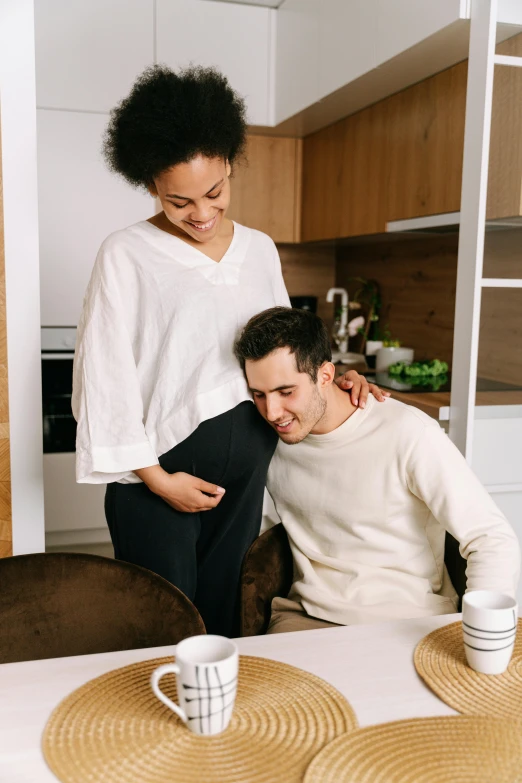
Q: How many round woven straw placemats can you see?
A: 3